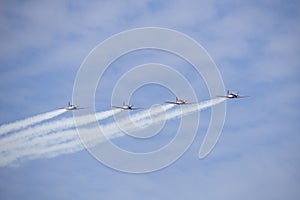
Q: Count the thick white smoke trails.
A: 4